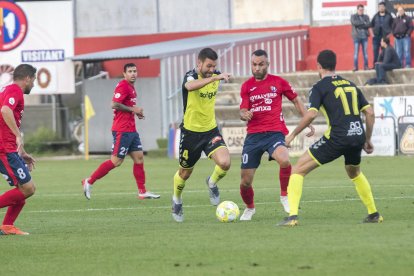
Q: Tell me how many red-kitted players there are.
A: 3